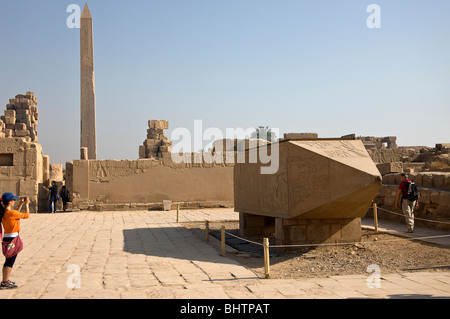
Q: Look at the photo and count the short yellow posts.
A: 5